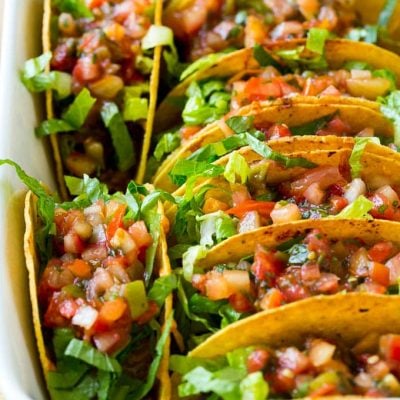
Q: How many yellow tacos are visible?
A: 8